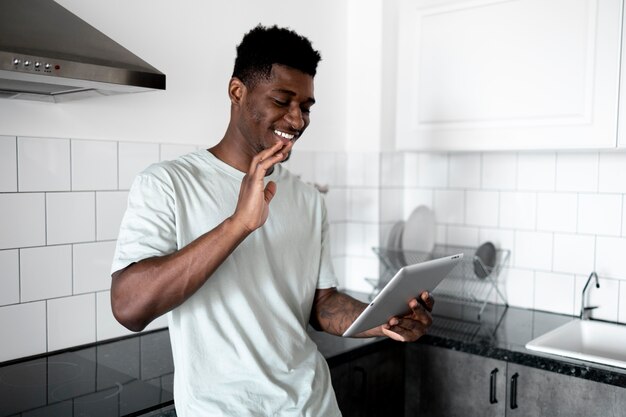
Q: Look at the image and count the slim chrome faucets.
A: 1